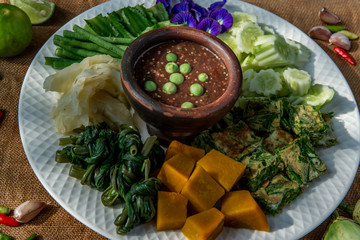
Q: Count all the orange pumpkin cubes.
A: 7